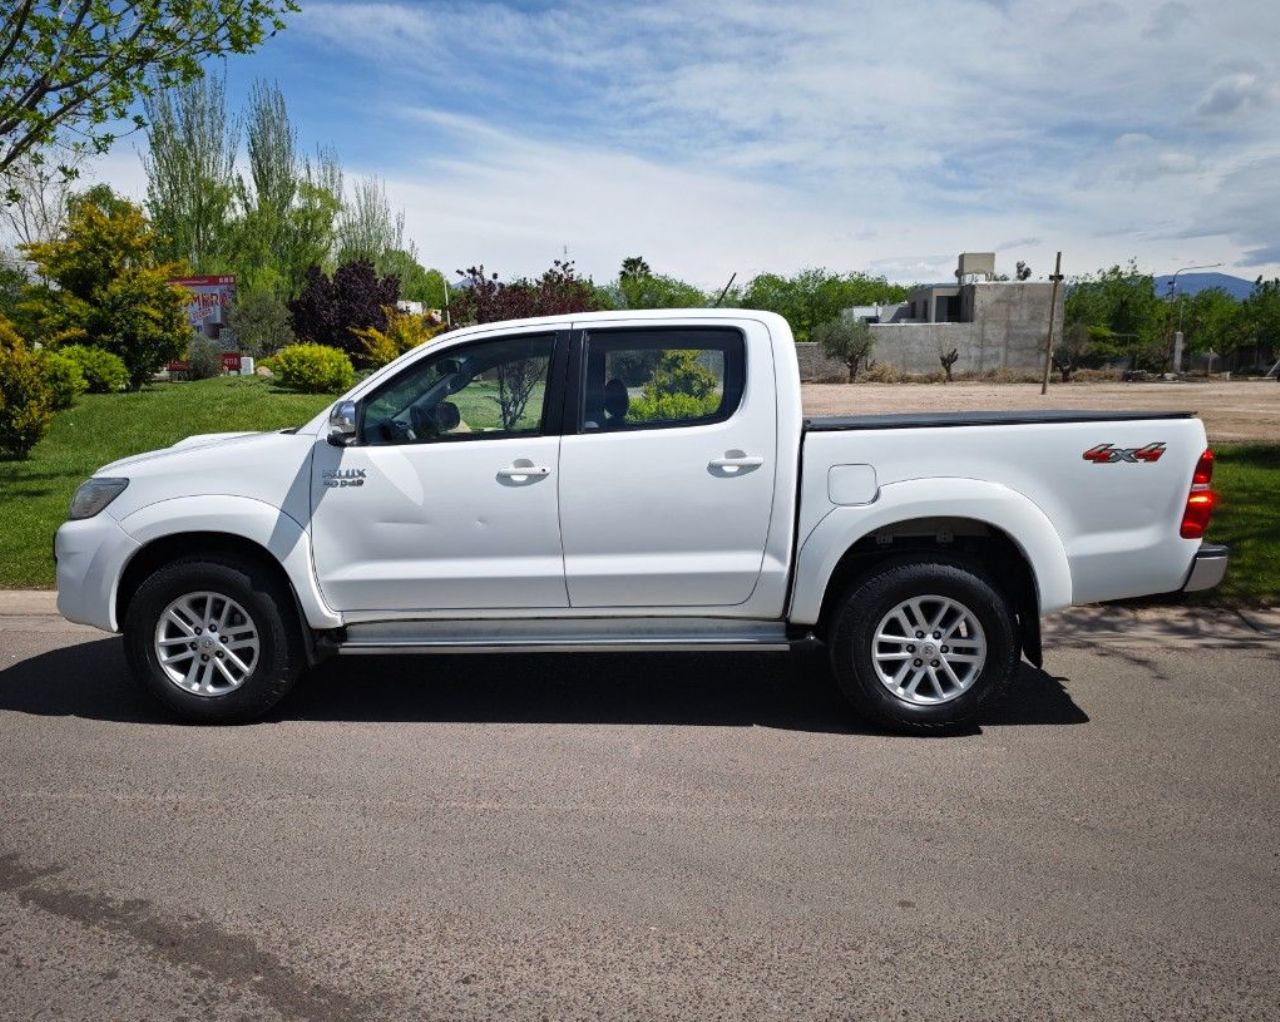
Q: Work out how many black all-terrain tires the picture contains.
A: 2